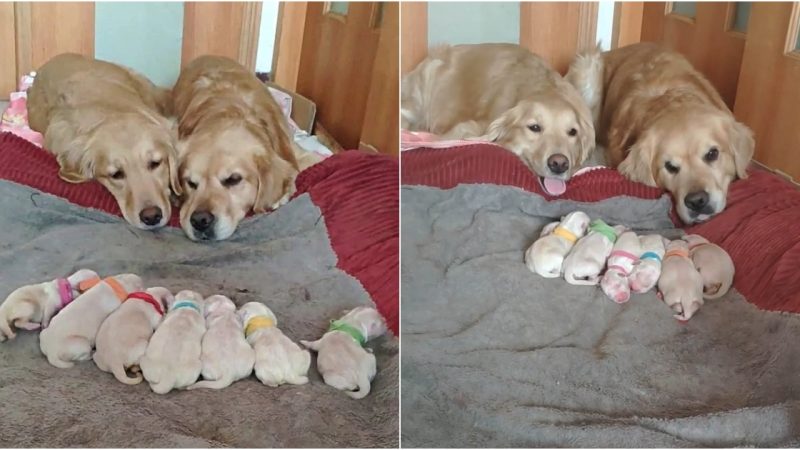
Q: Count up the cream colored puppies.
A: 13